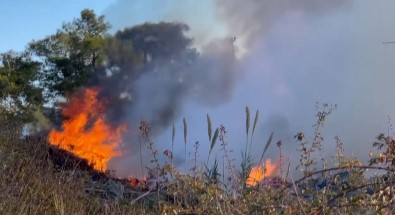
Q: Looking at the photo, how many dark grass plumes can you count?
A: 7